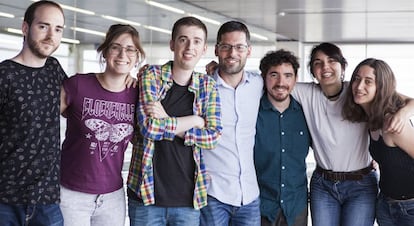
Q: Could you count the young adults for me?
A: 7